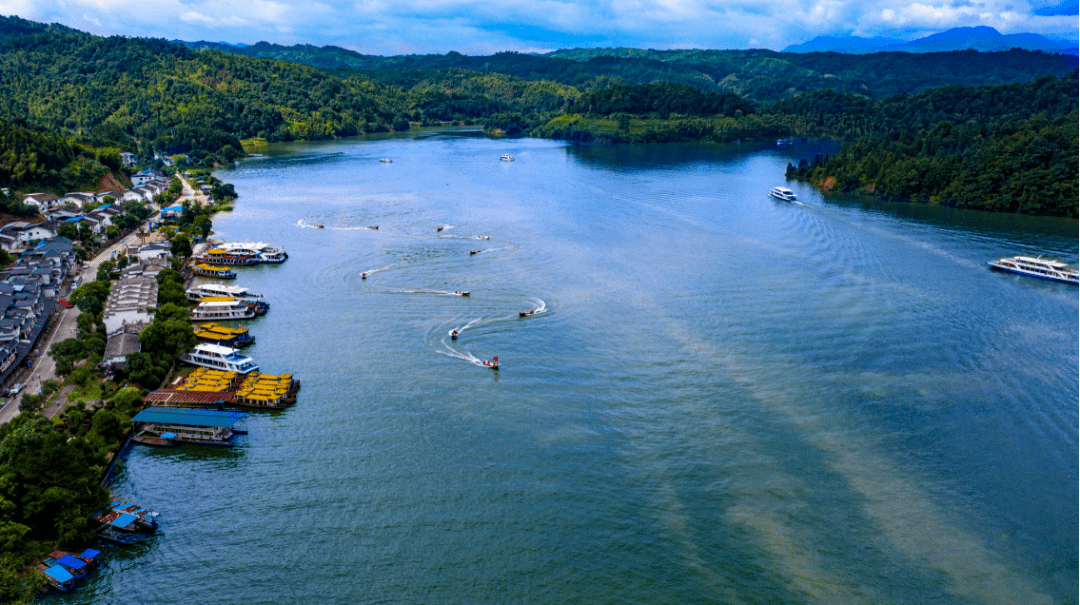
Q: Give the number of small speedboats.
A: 10